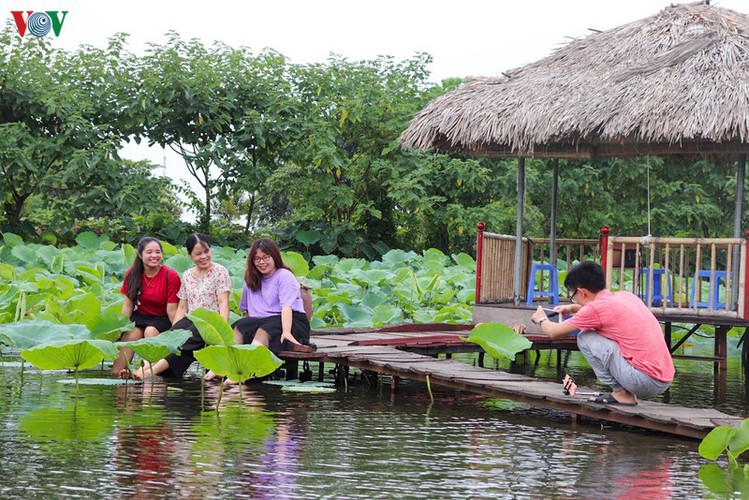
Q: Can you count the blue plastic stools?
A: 3